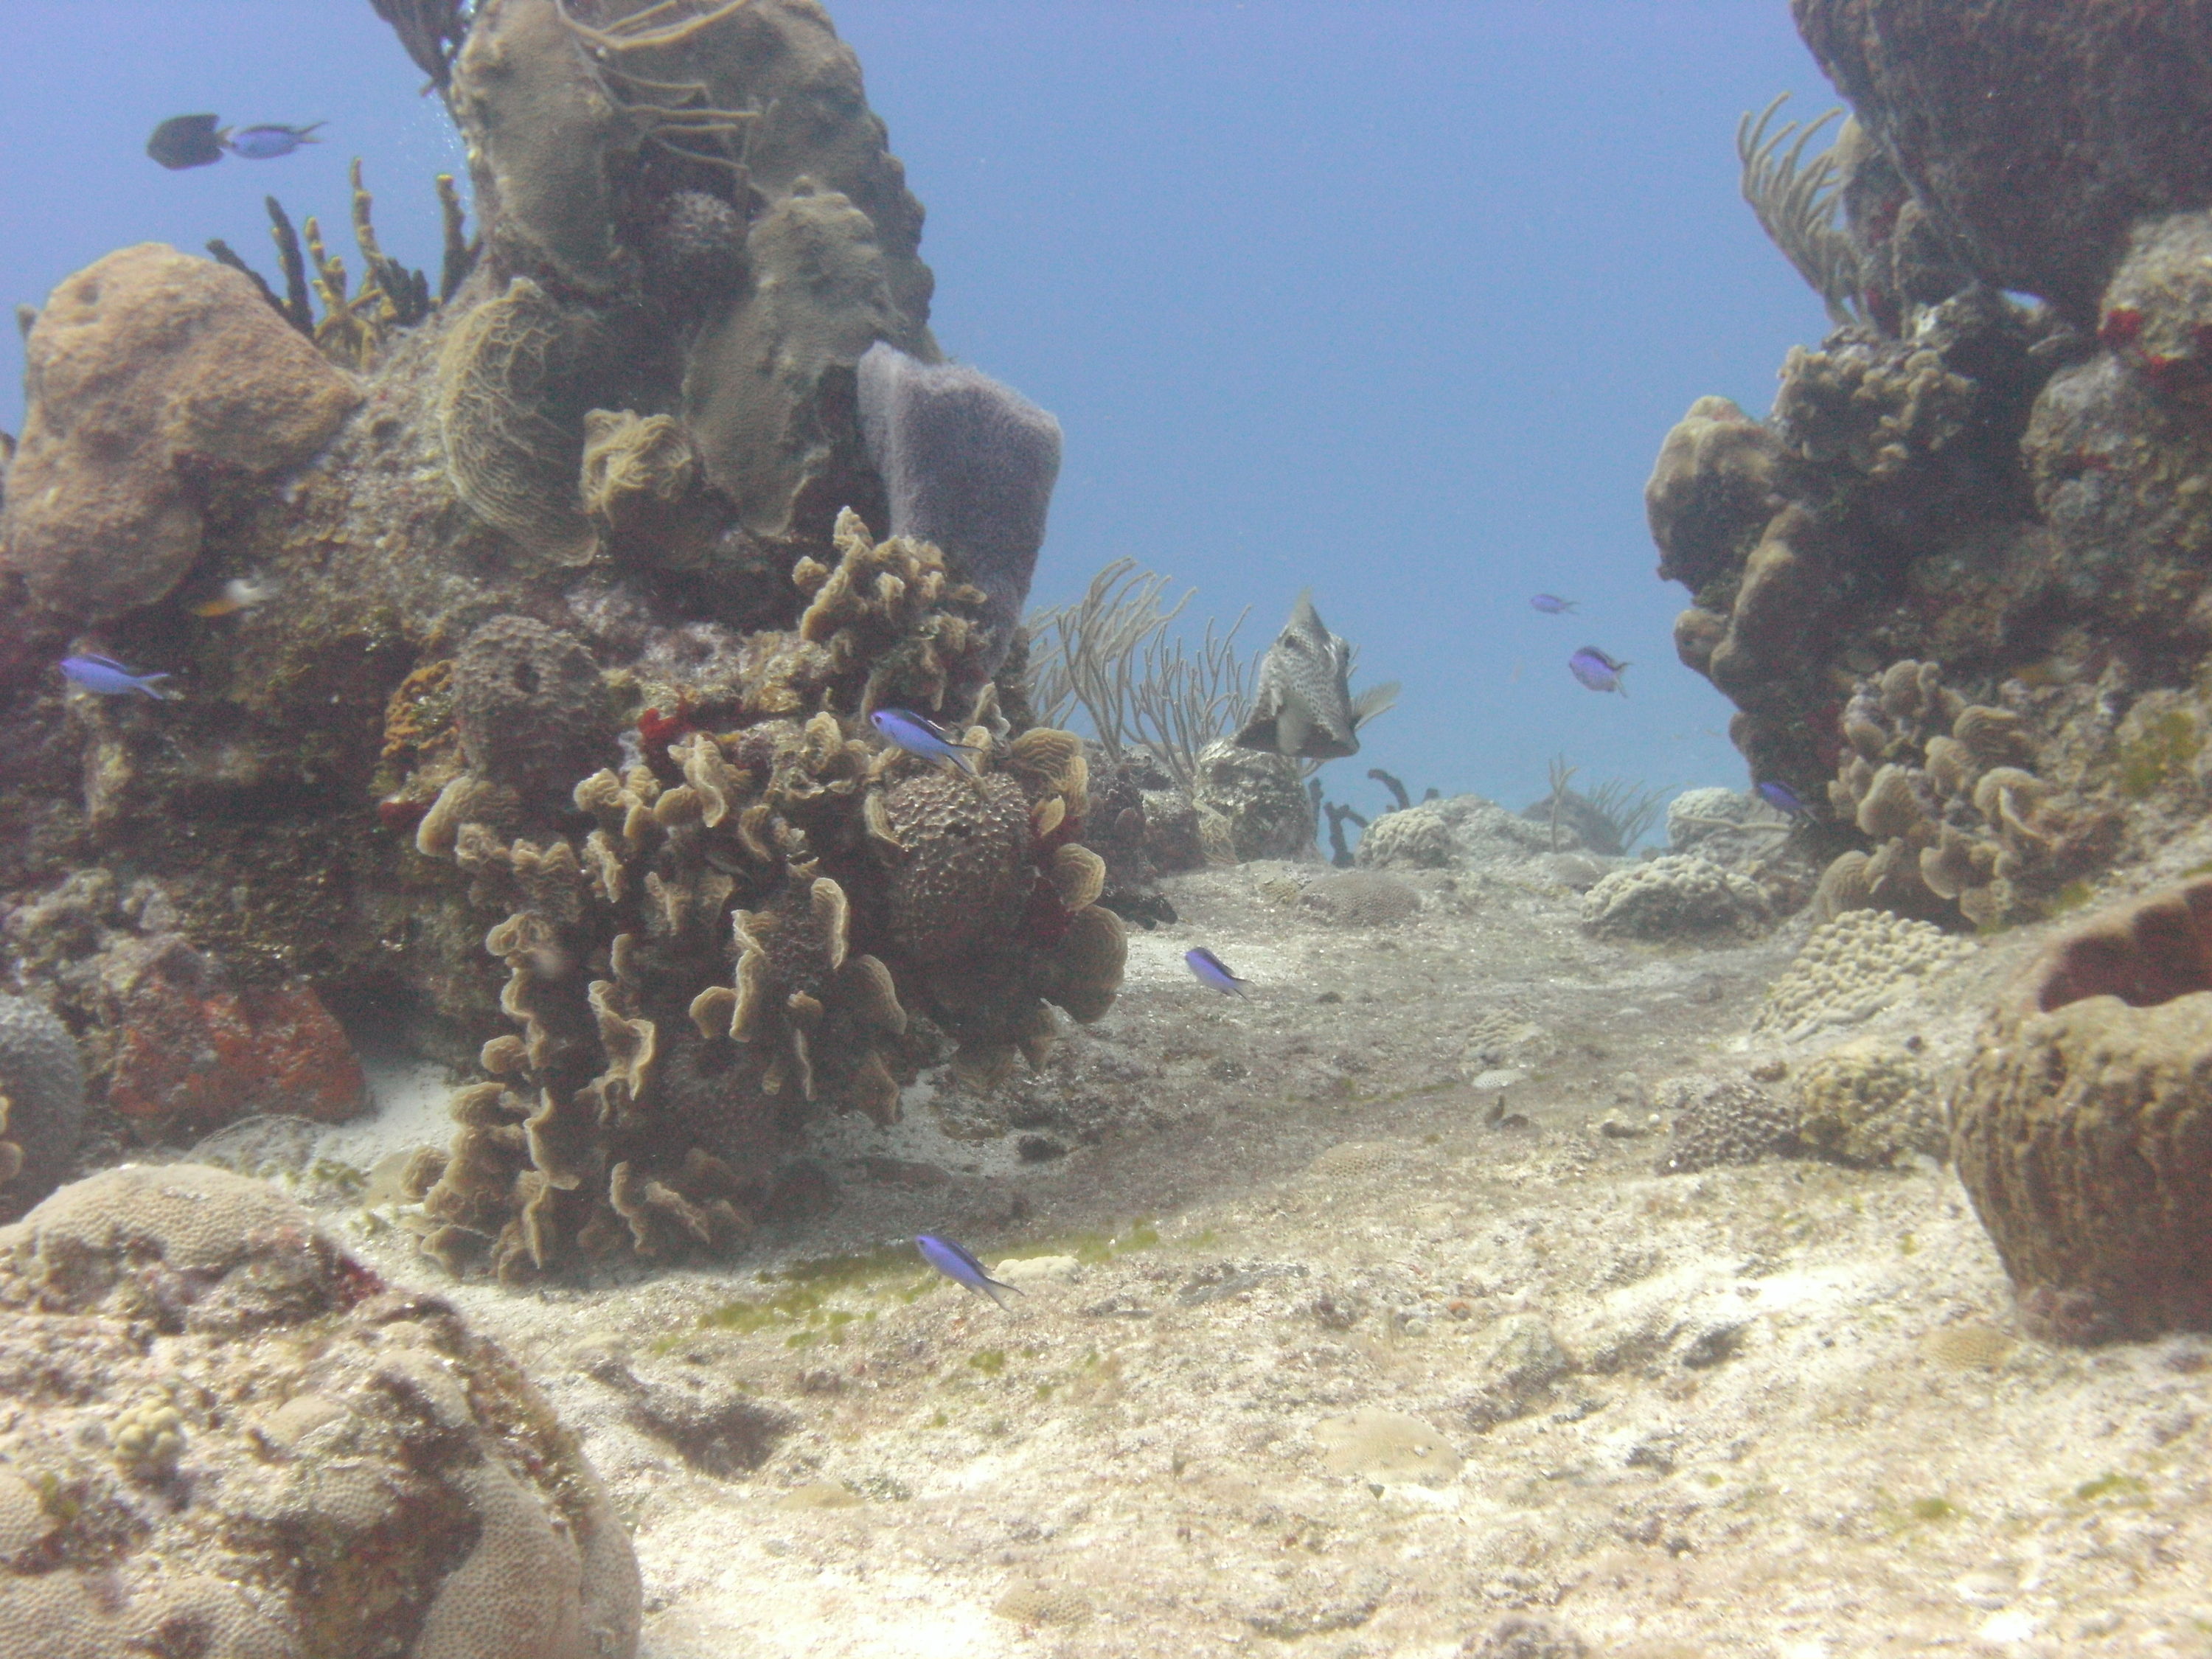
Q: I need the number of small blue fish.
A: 8